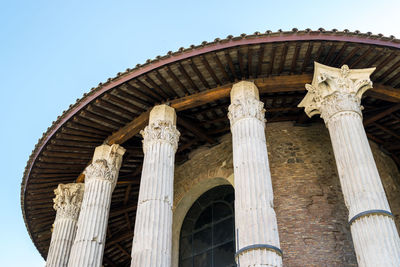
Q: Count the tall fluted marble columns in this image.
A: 5